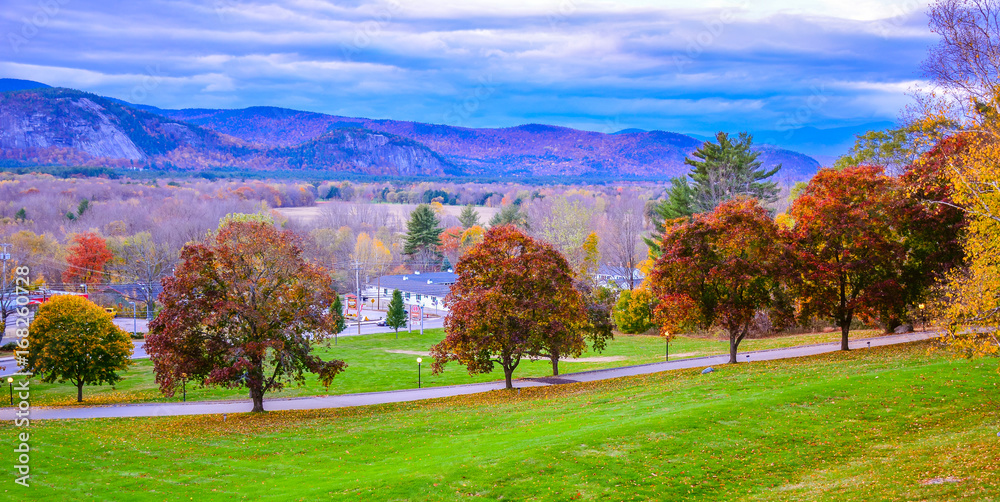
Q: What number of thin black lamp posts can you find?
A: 5